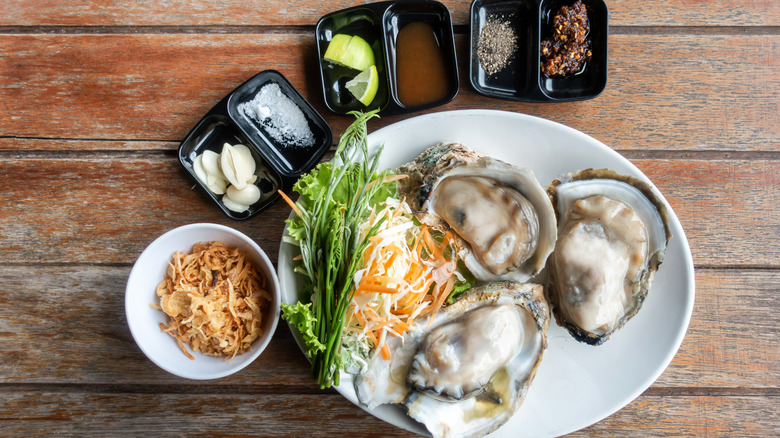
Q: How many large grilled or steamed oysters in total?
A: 3